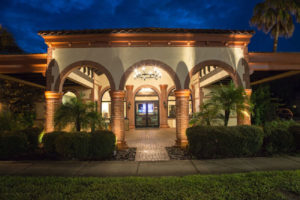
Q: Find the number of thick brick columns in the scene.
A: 4